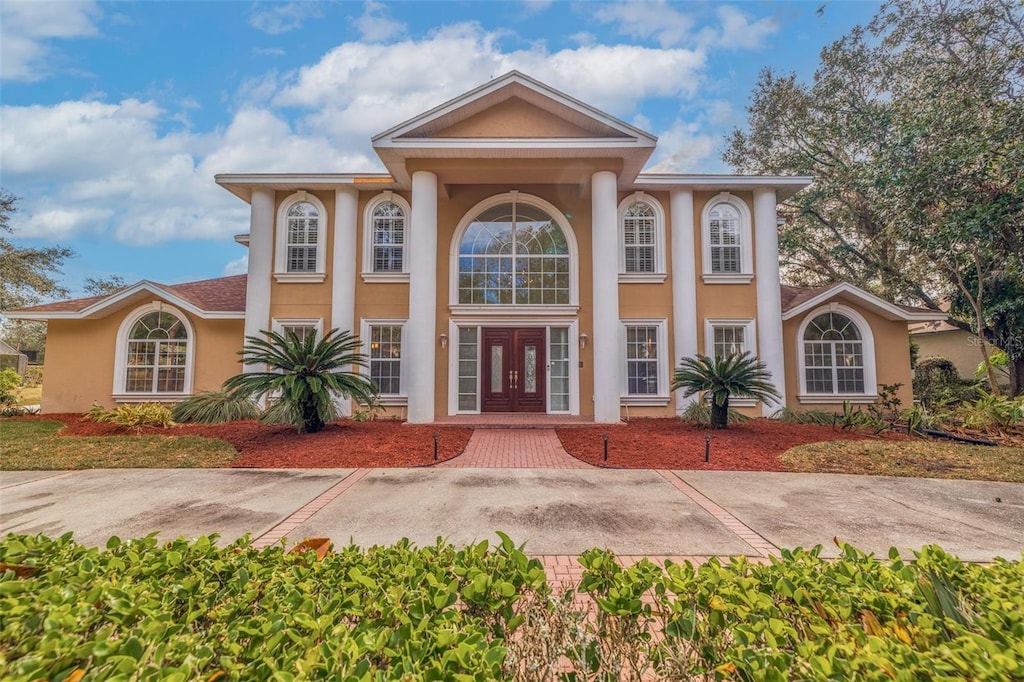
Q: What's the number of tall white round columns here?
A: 6